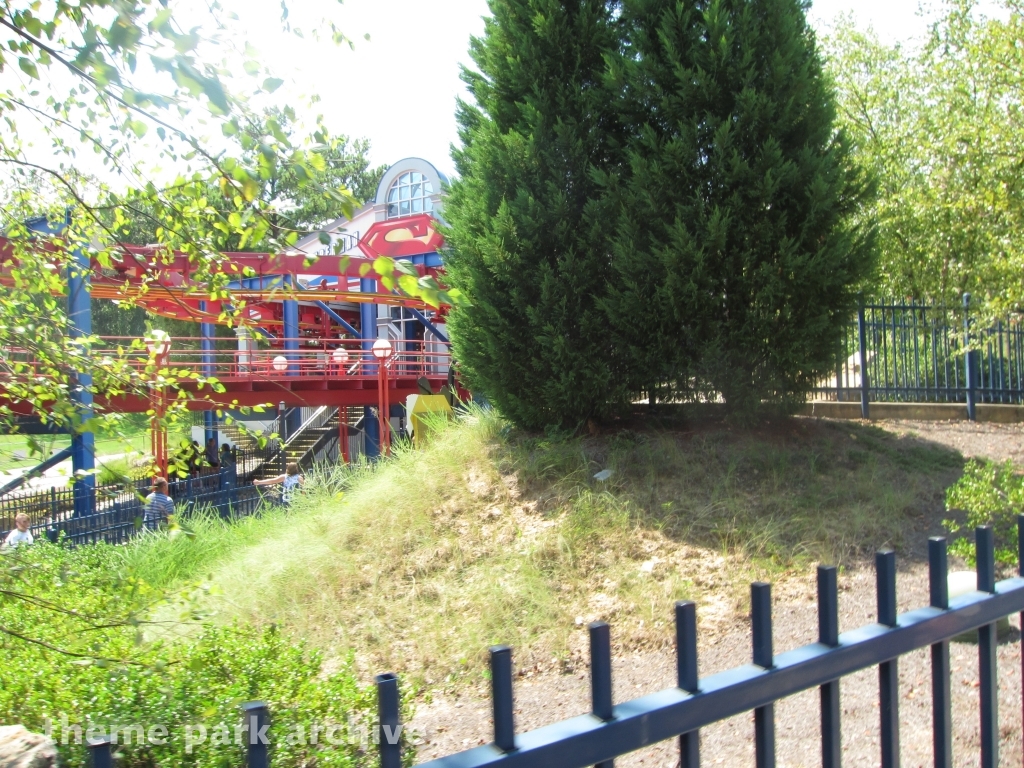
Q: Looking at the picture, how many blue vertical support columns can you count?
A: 4